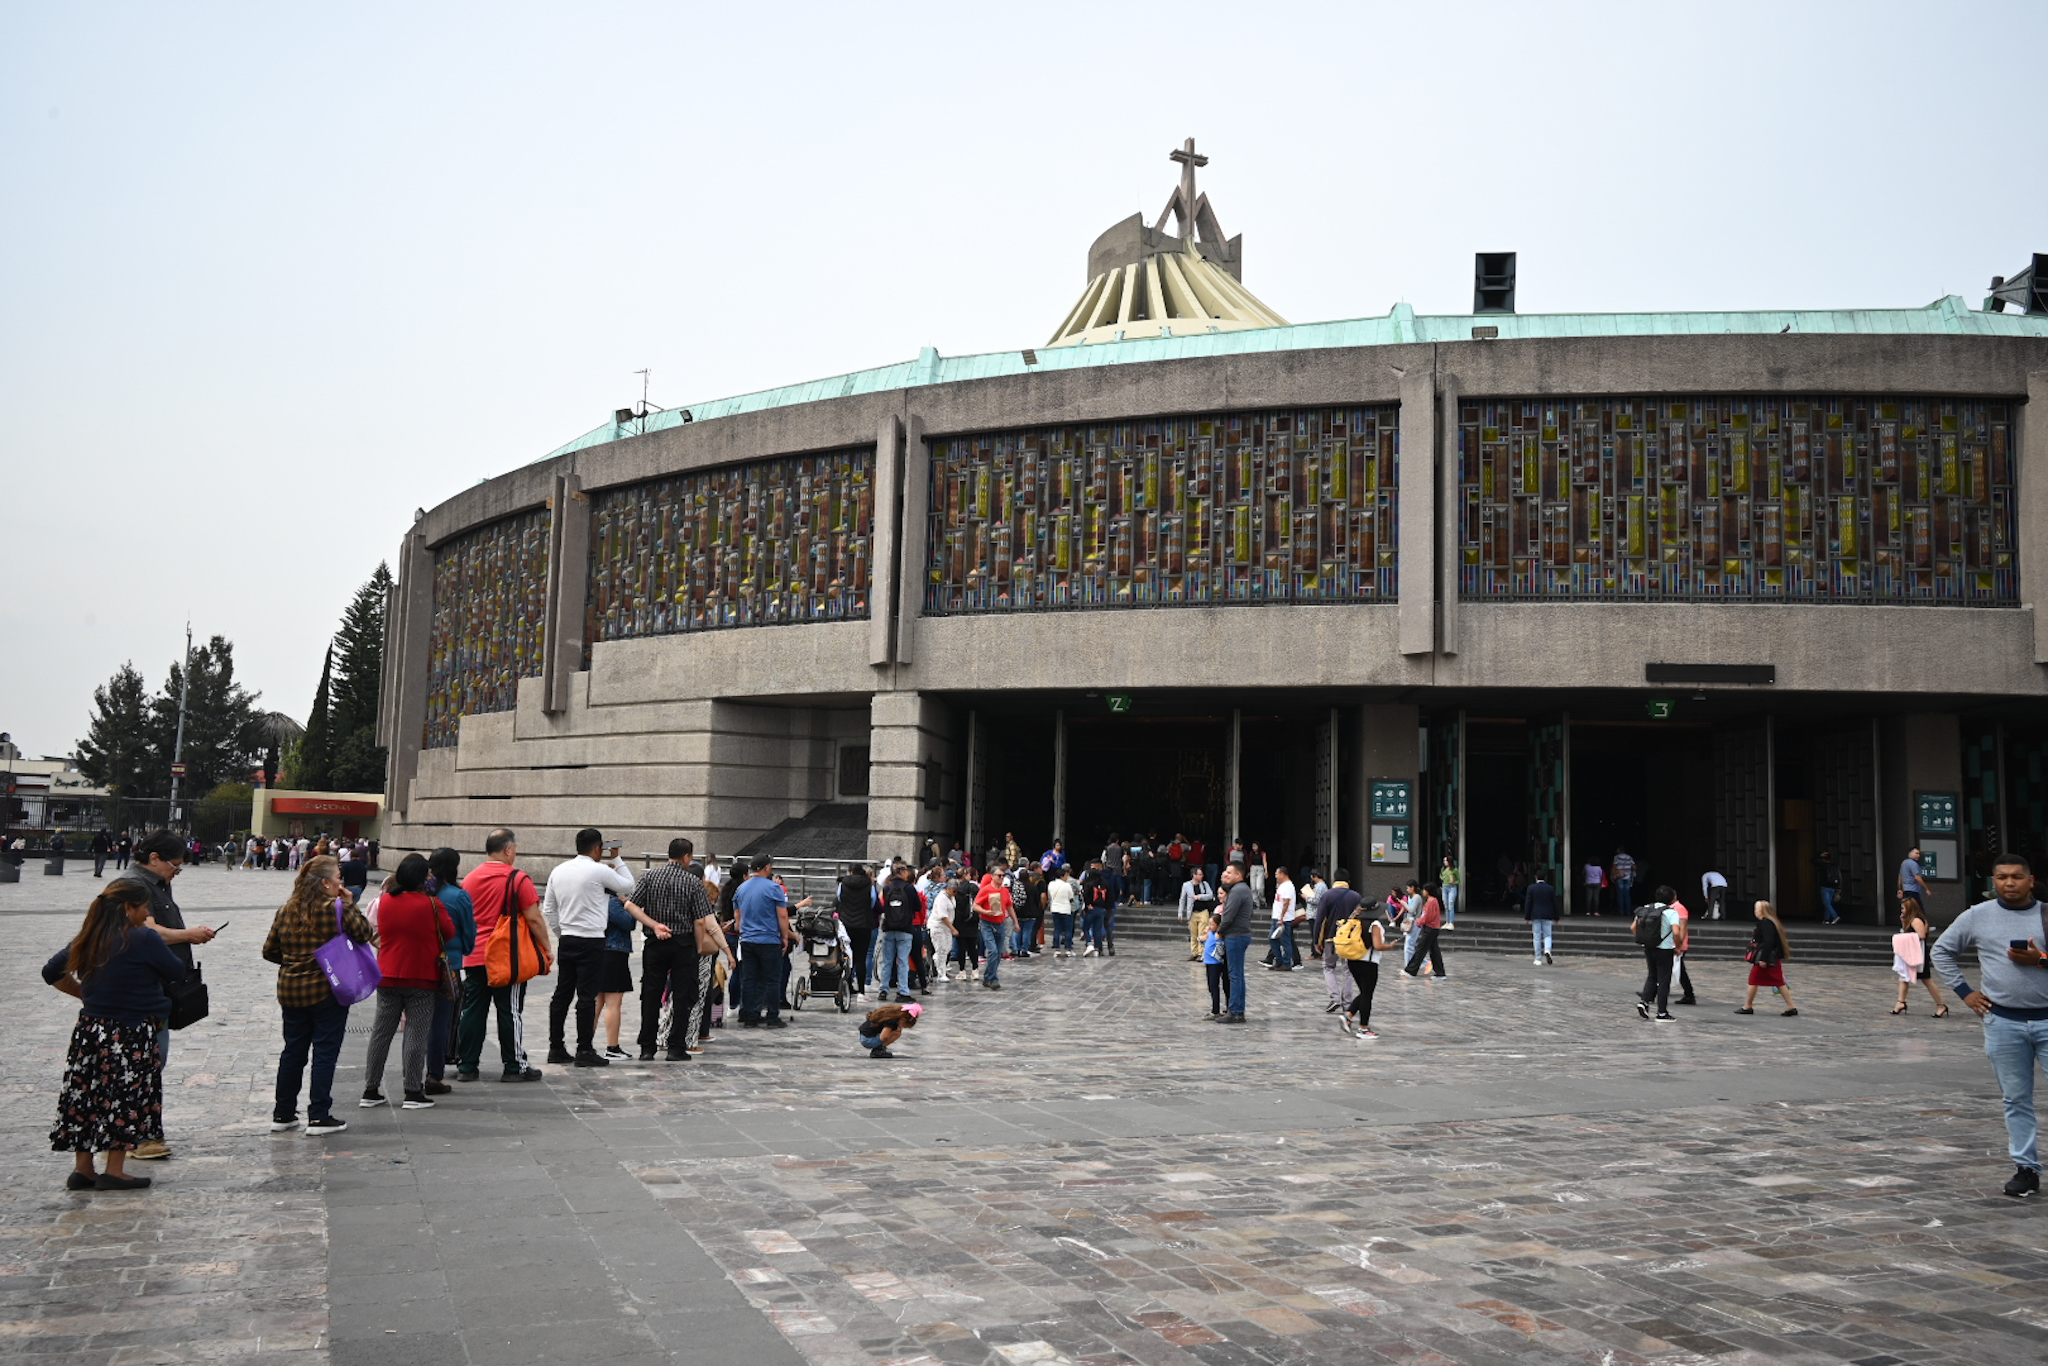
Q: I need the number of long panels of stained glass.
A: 4